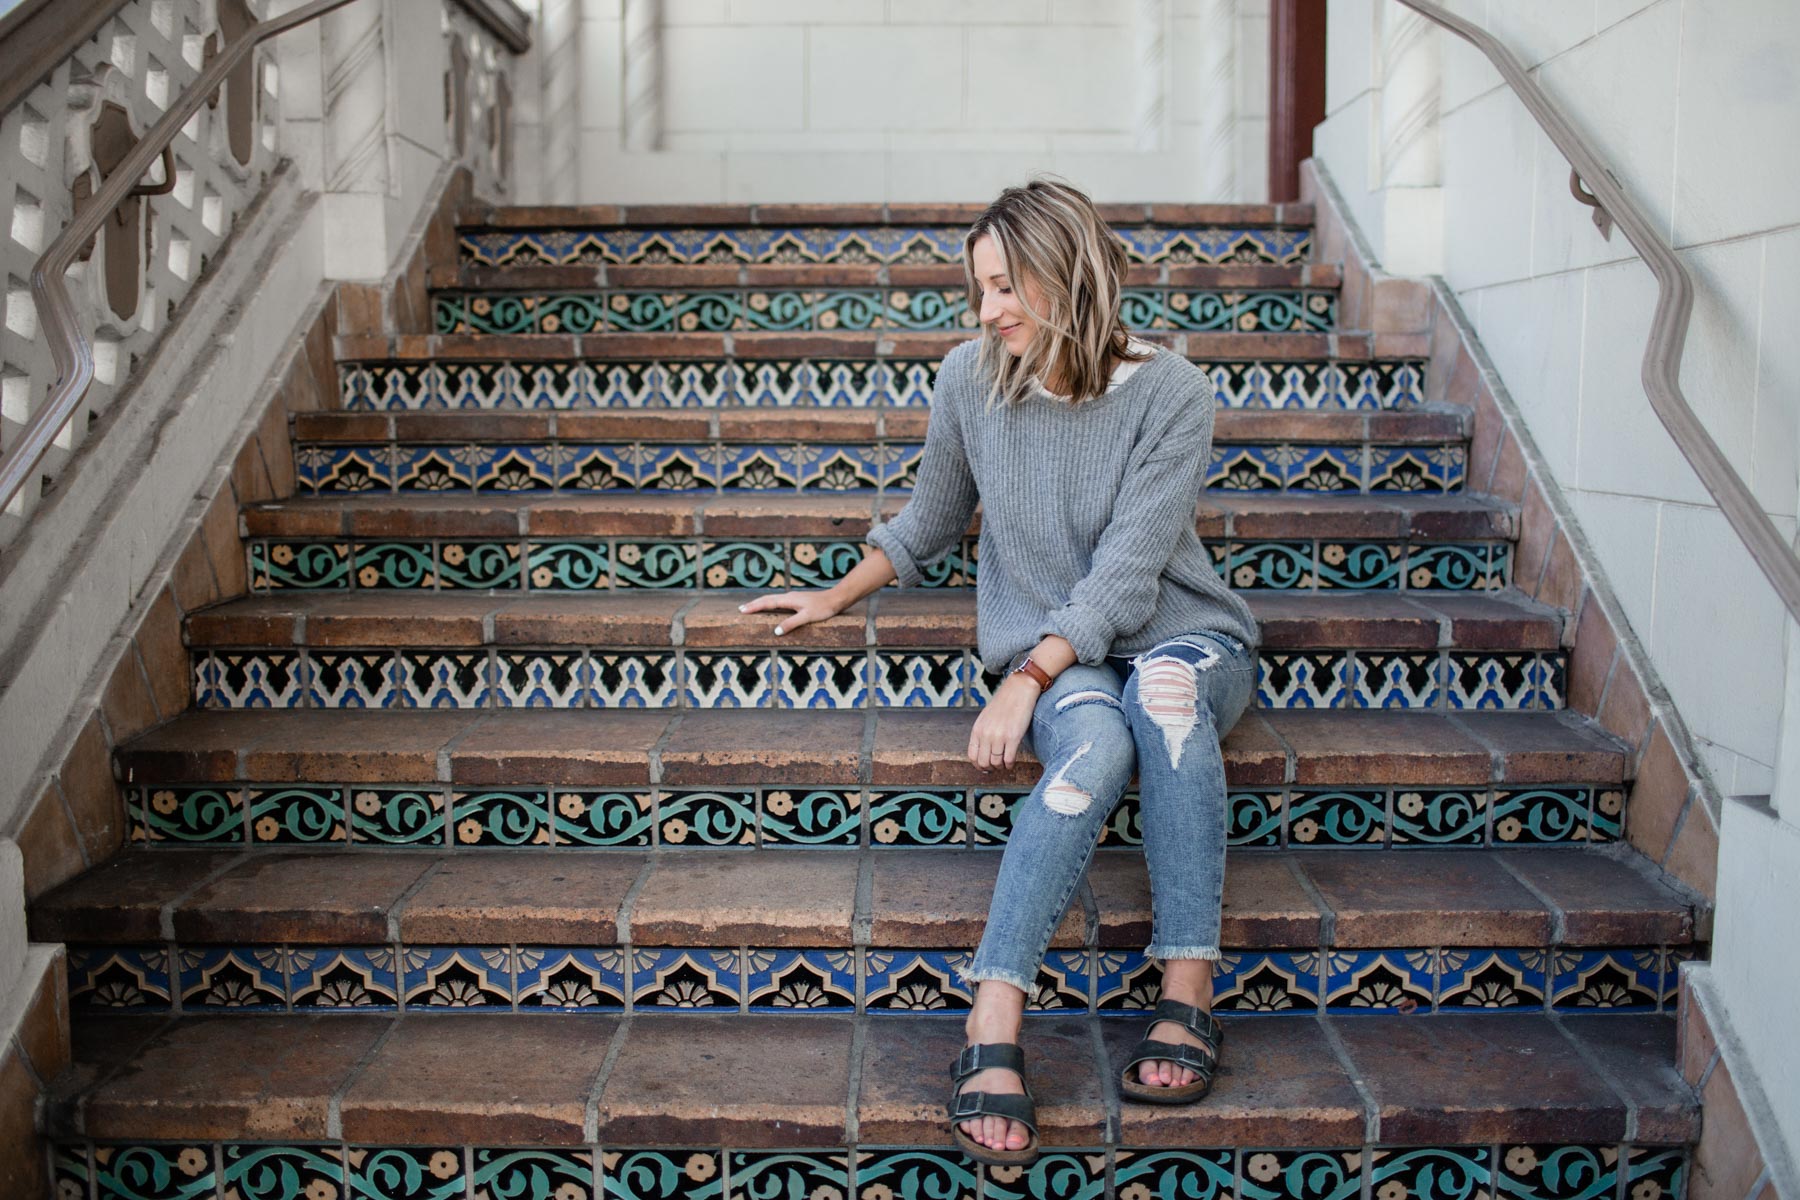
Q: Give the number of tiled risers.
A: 9